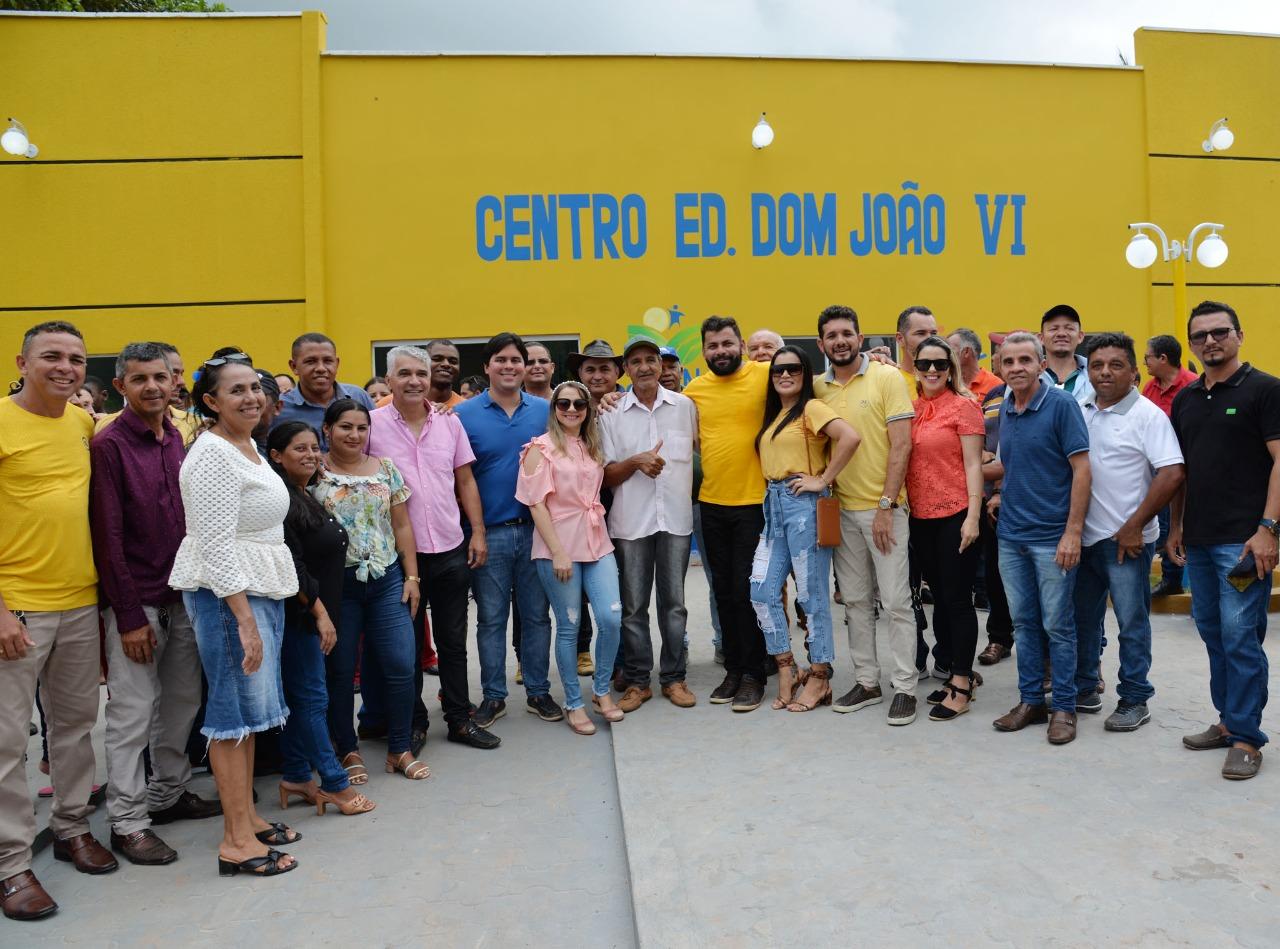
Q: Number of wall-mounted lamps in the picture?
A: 3